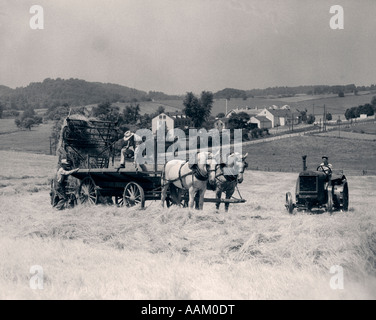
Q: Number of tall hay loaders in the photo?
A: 1